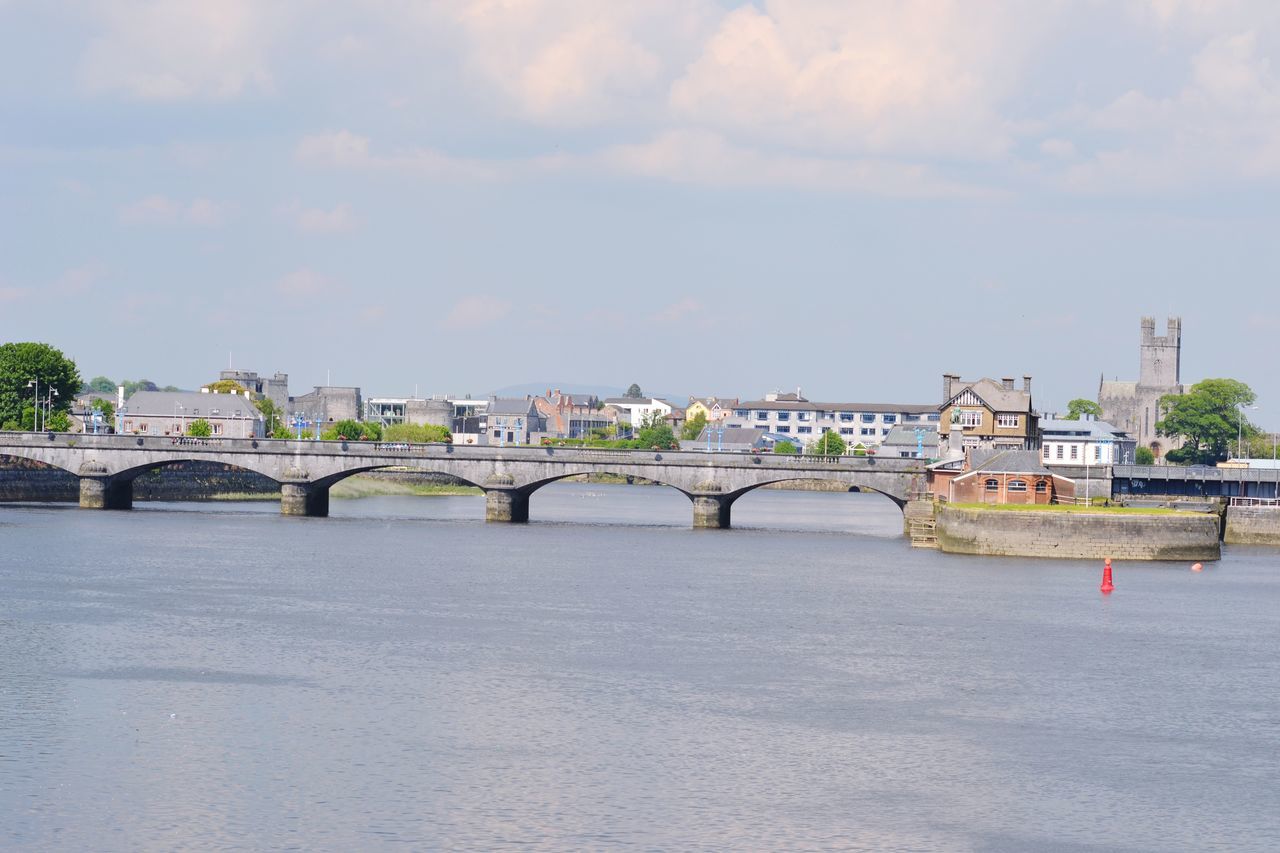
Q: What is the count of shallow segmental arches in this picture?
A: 5